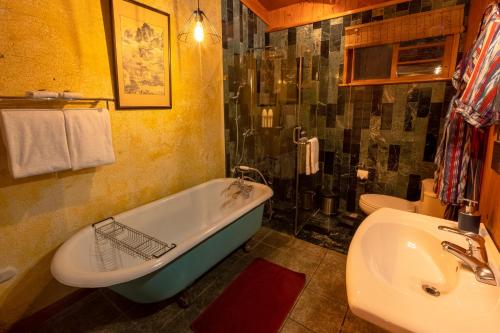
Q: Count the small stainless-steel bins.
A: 2